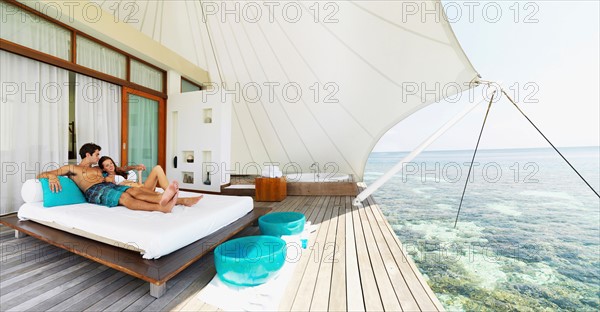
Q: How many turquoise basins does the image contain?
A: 2